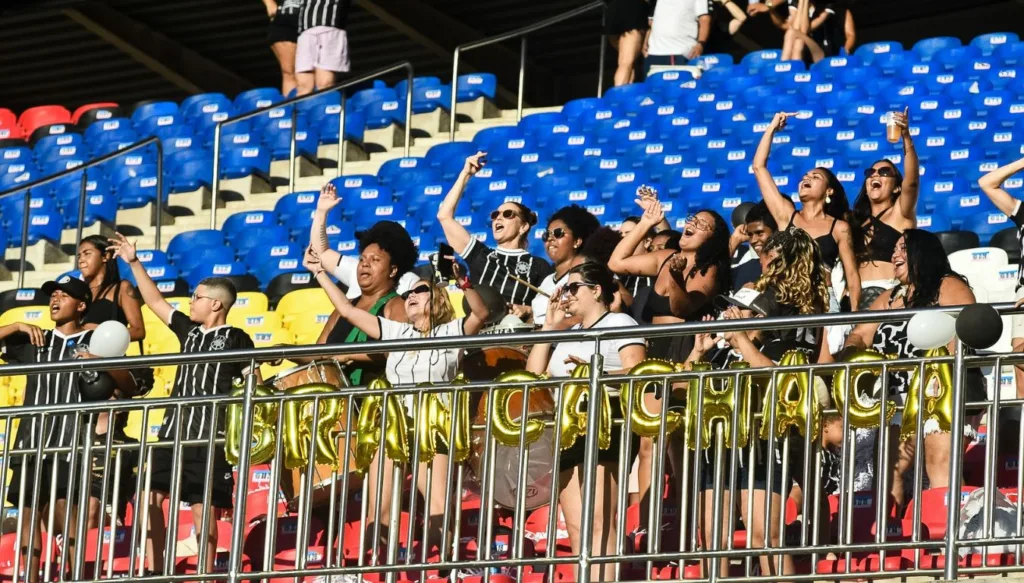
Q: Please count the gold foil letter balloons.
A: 11